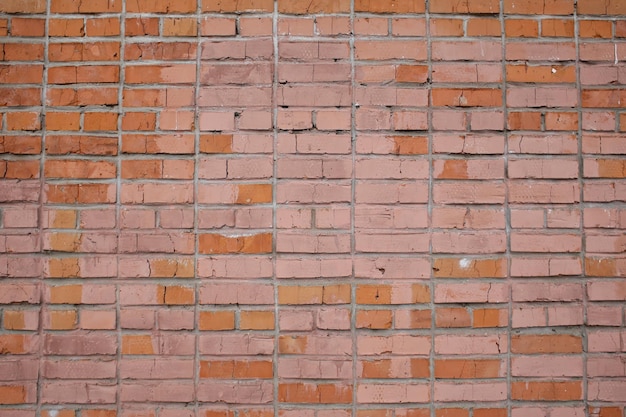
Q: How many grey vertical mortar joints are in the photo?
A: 8